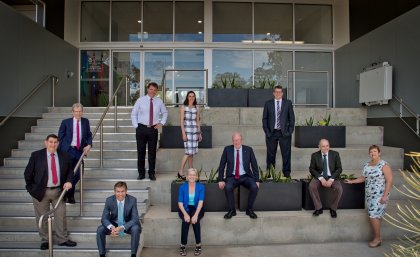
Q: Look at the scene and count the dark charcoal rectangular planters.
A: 7